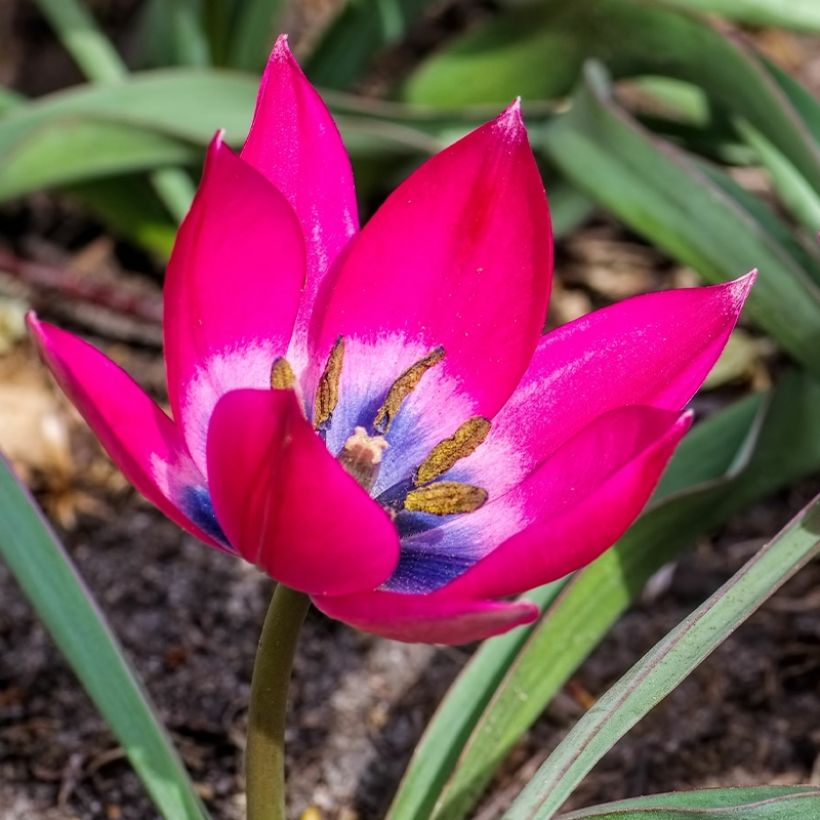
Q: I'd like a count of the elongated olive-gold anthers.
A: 5